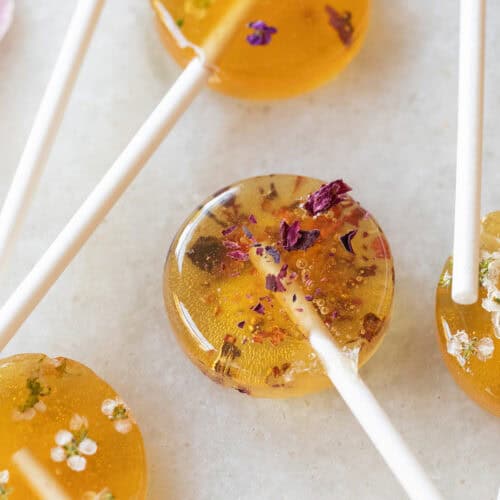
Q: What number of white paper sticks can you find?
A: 5